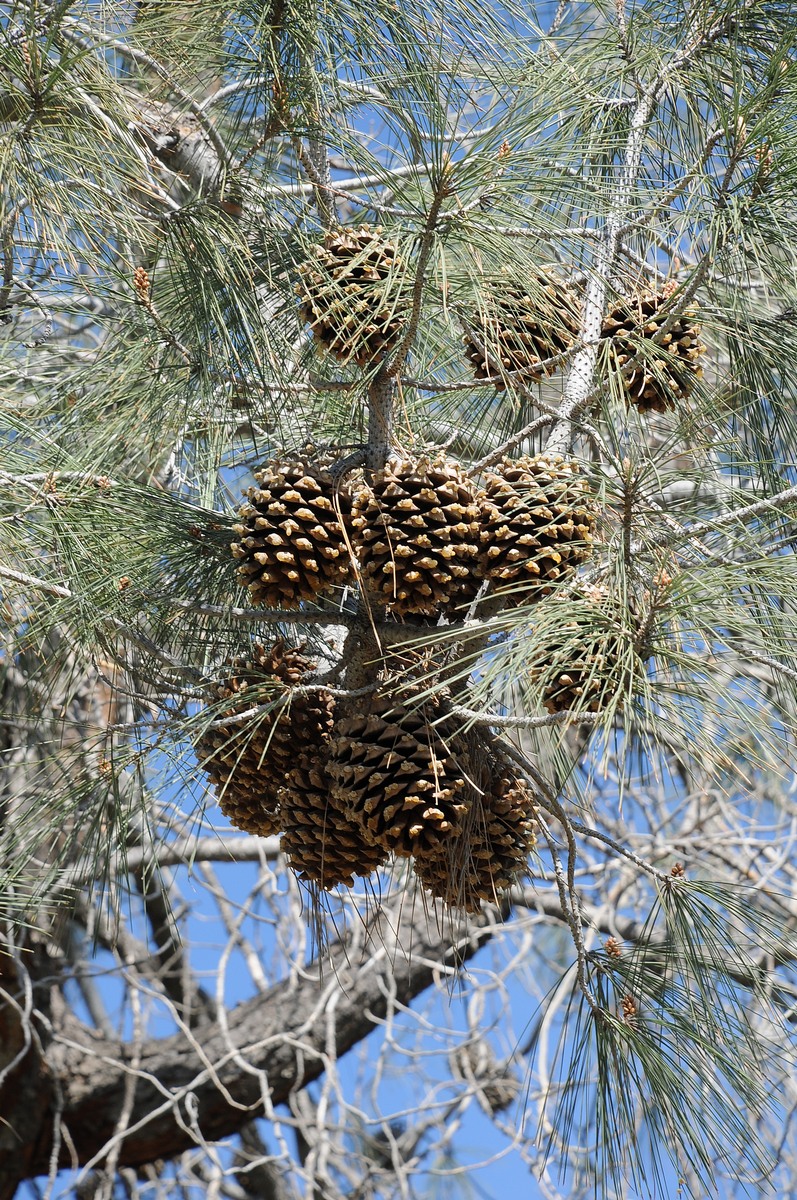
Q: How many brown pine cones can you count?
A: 11